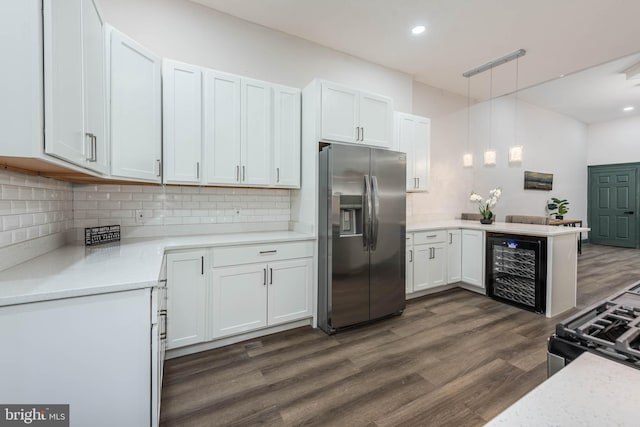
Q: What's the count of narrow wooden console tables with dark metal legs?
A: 1